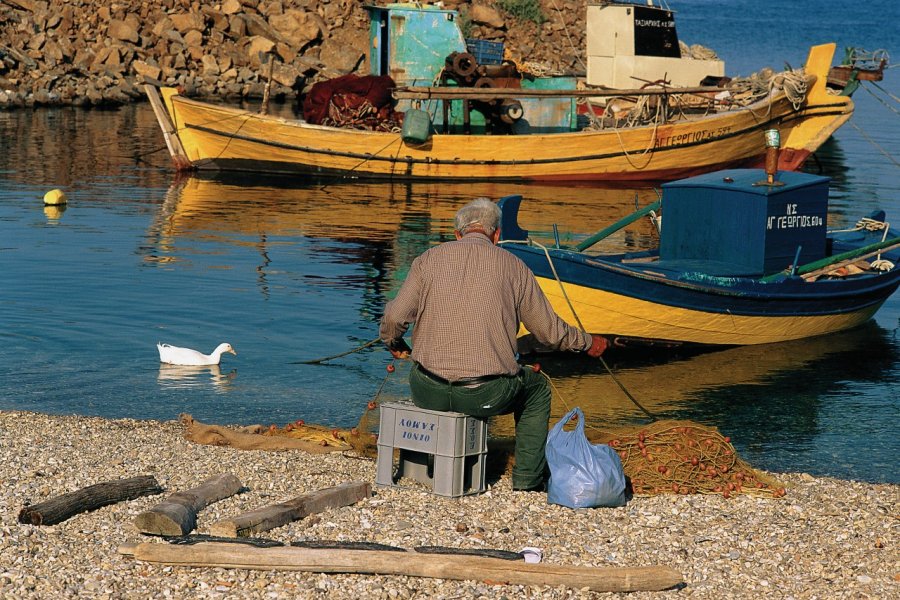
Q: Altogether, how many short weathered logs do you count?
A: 3